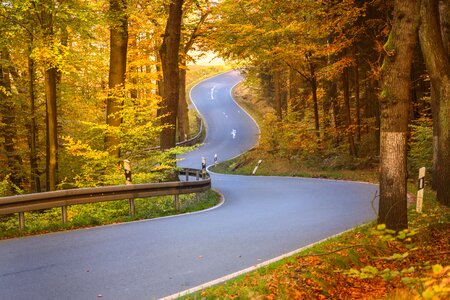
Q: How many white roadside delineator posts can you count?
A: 5